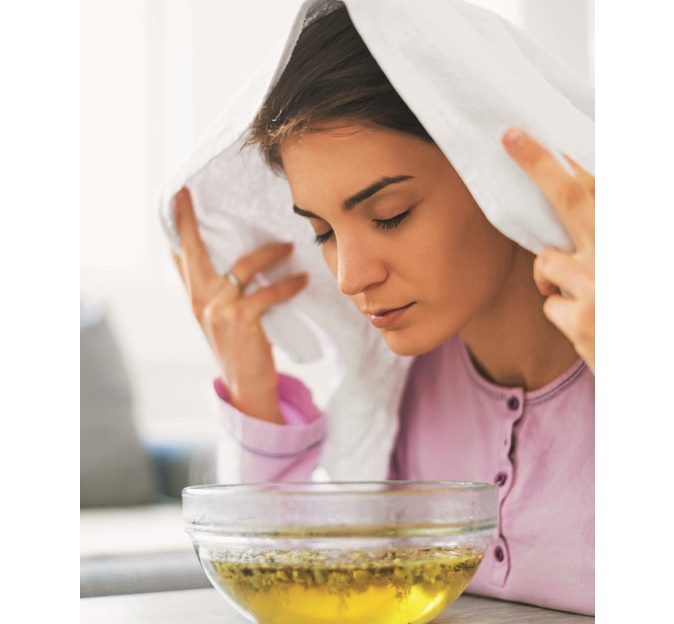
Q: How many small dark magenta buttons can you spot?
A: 3